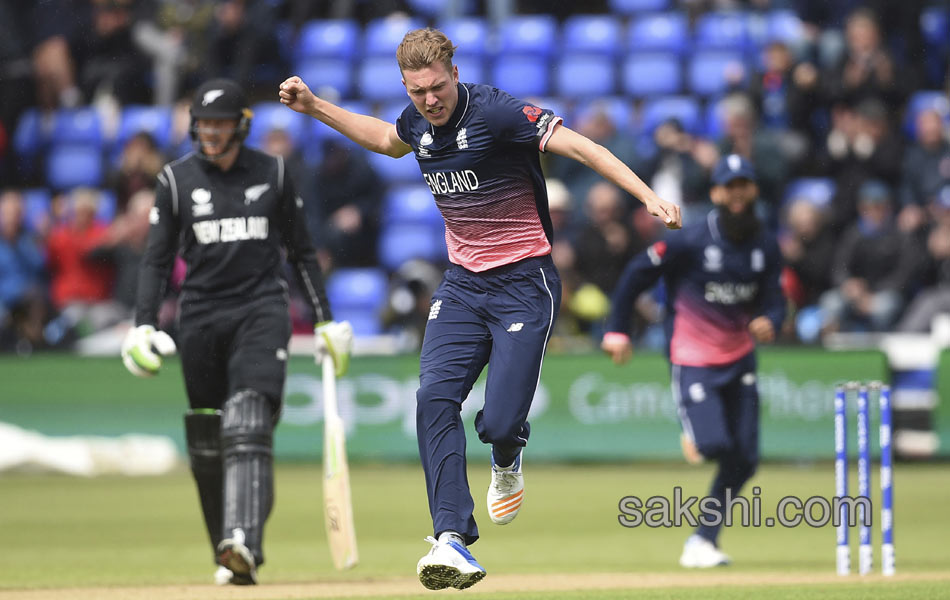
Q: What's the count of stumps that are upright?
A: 3